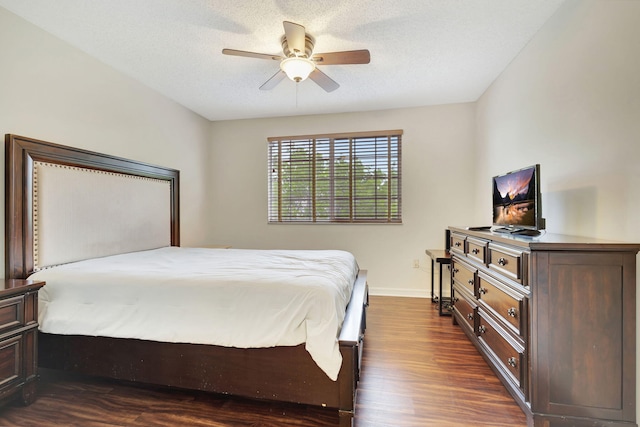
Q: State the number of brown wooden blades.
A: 5